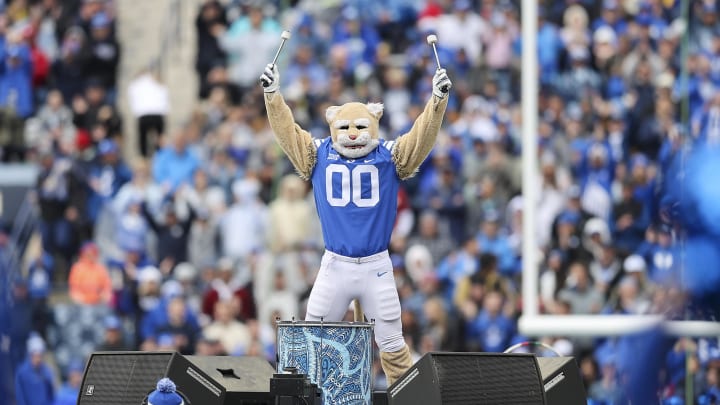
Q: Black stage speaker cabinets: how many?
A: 4